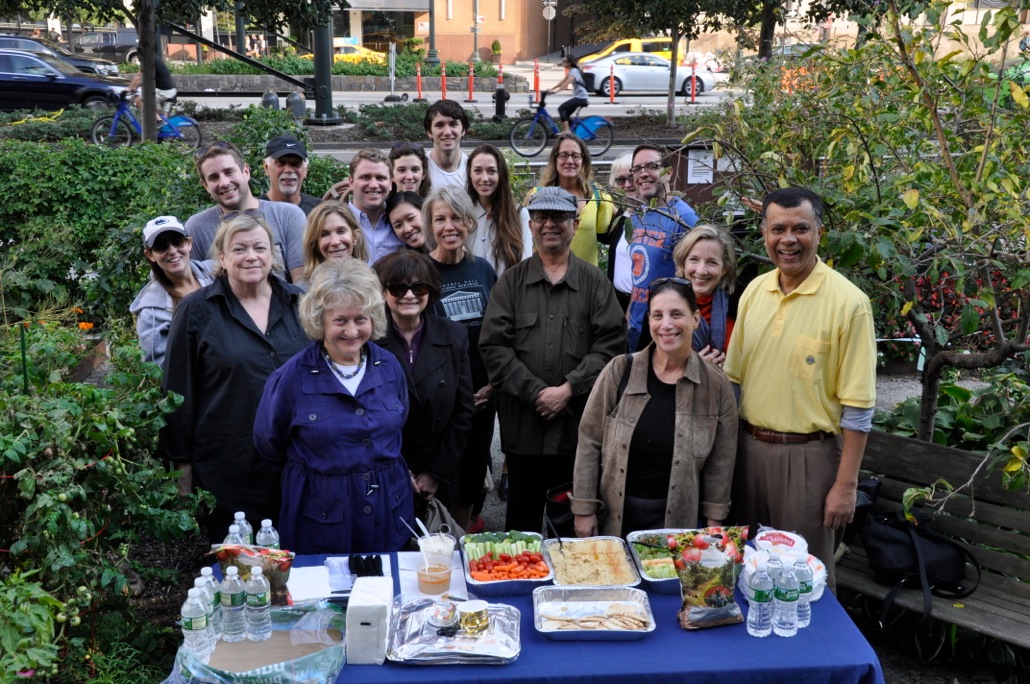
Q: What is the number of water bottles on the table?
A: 12